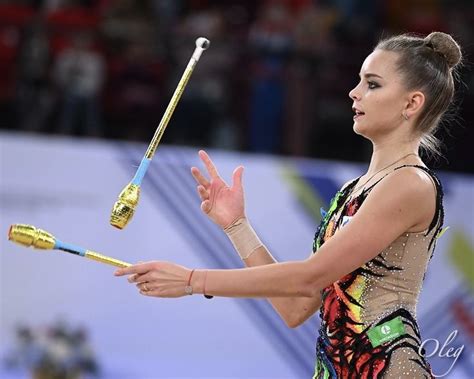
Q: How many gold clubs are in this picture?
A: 2